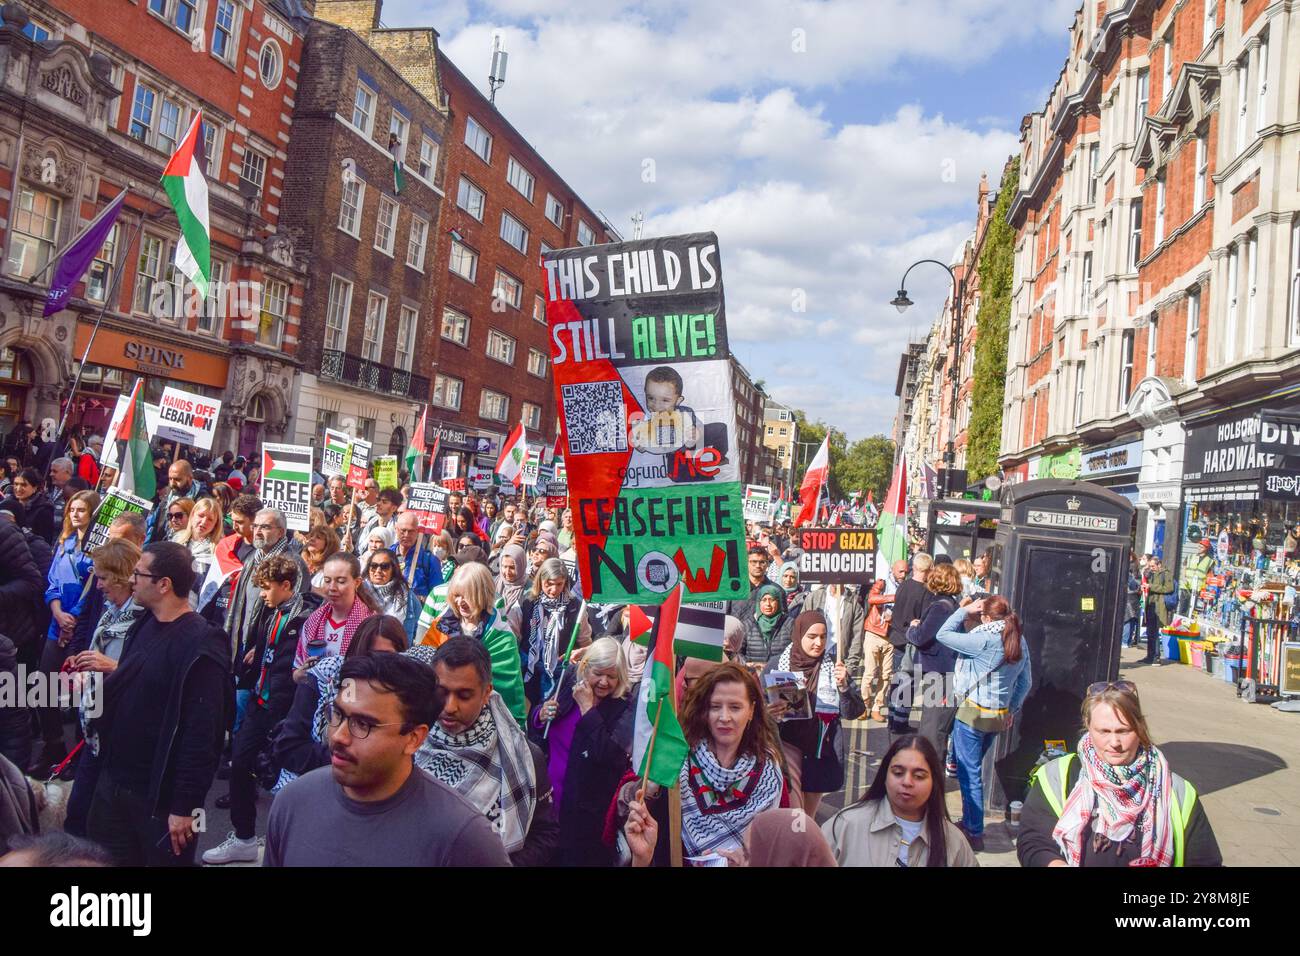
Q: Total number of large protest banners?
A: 1